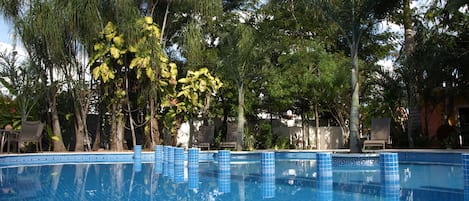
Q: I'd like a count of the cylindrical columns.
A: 11